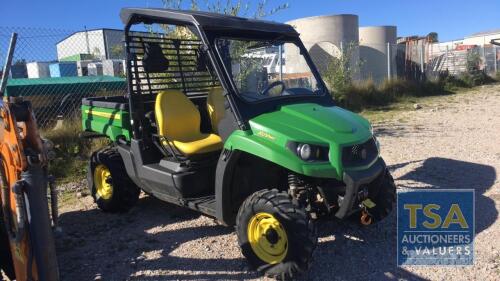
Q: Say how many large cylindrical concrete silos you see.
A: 2